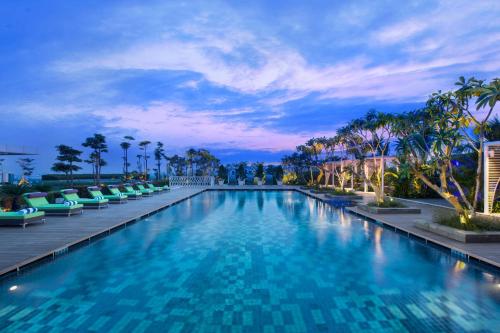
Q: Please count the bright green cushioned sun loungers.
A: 8